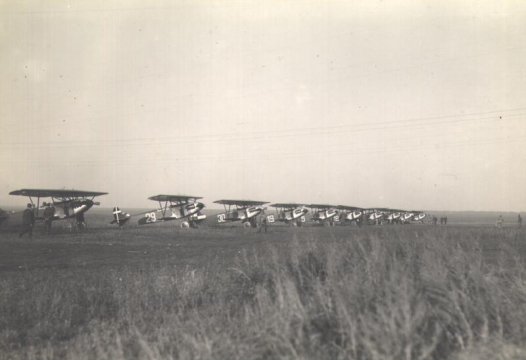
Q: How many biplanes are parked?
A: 10